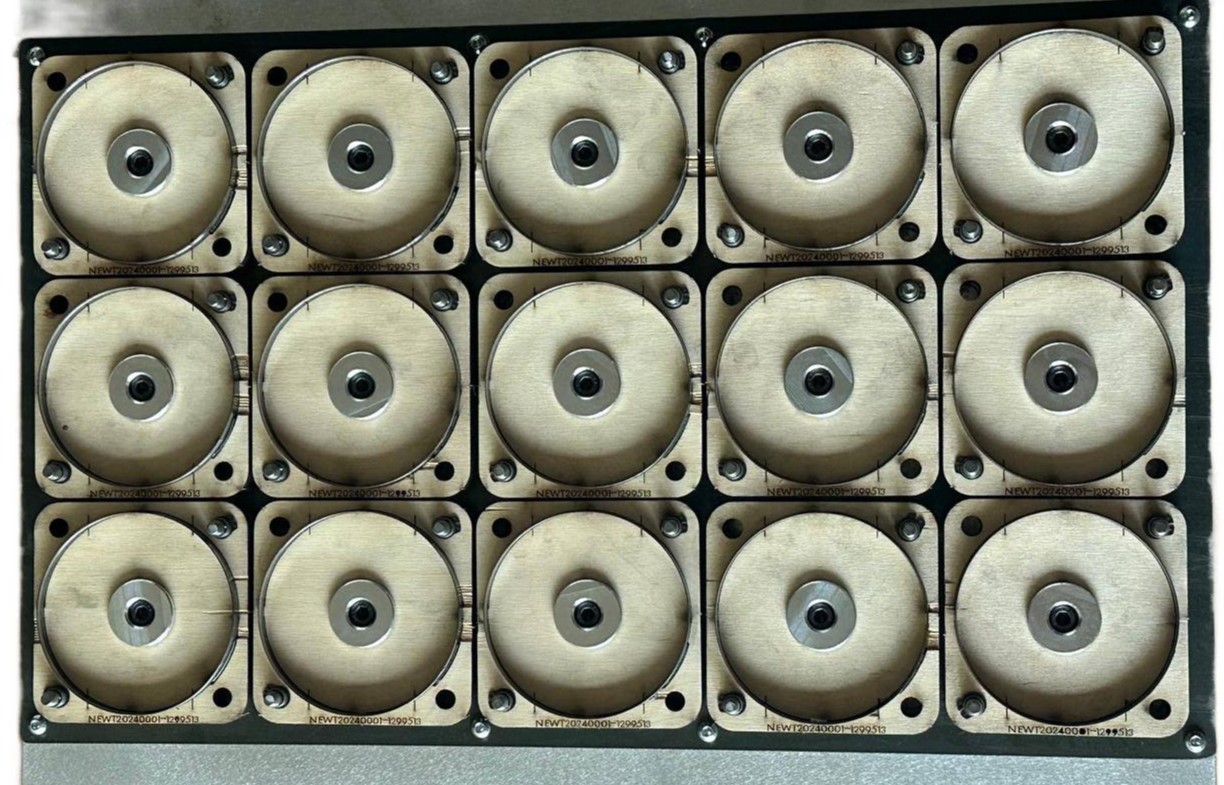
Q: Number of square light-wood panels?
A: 15